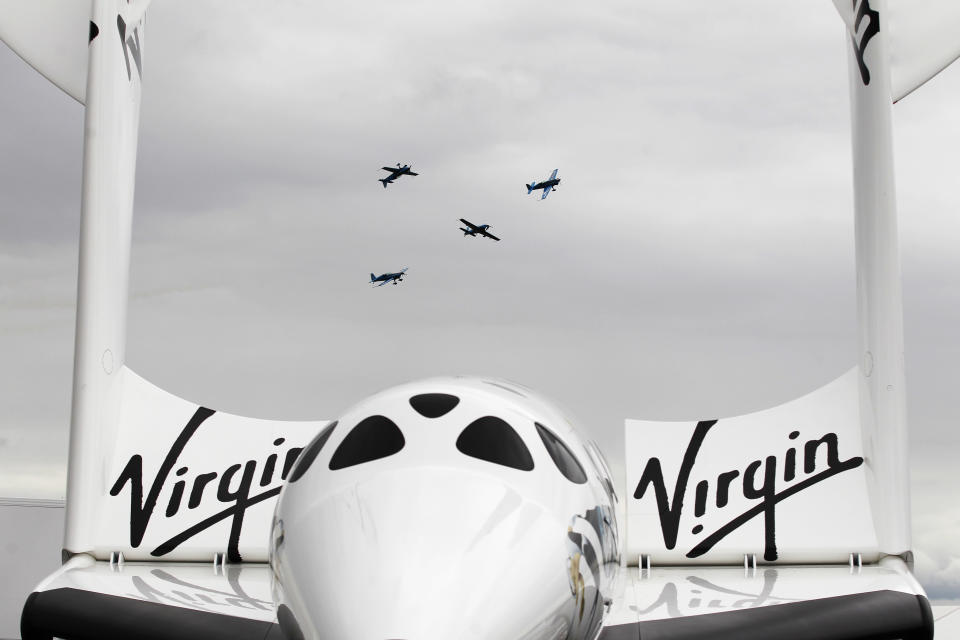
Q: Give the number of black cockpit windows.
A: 5